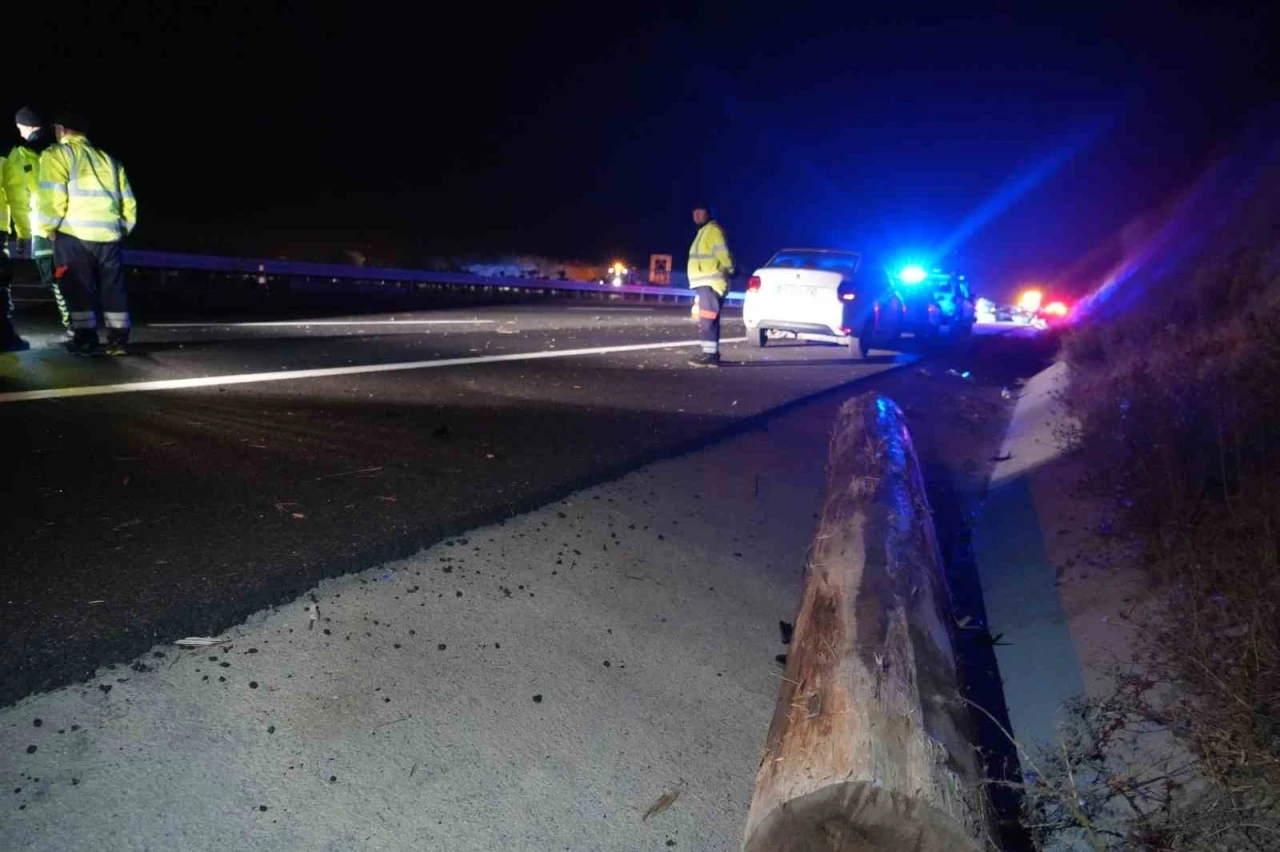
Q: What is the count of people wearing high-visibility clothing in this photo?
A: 4